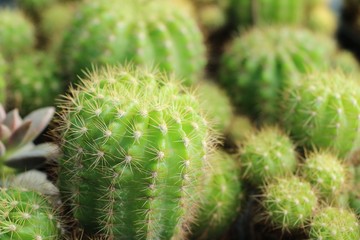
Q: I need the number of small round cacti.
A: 4